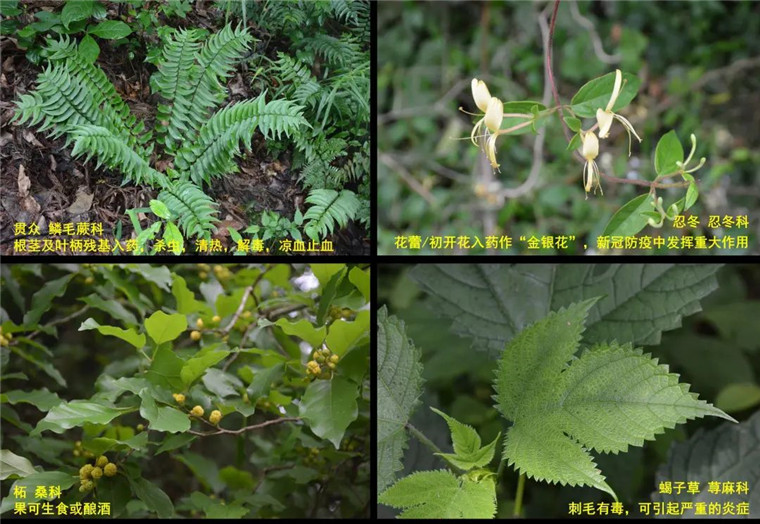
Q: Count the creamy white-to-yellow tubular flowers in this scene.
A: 4